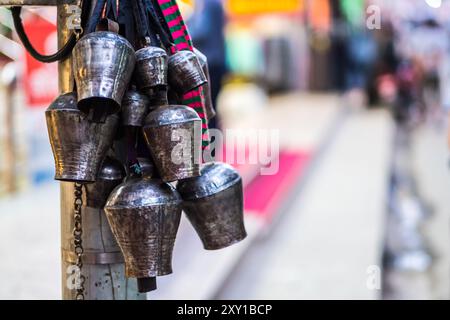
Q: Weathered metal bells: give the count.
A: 10